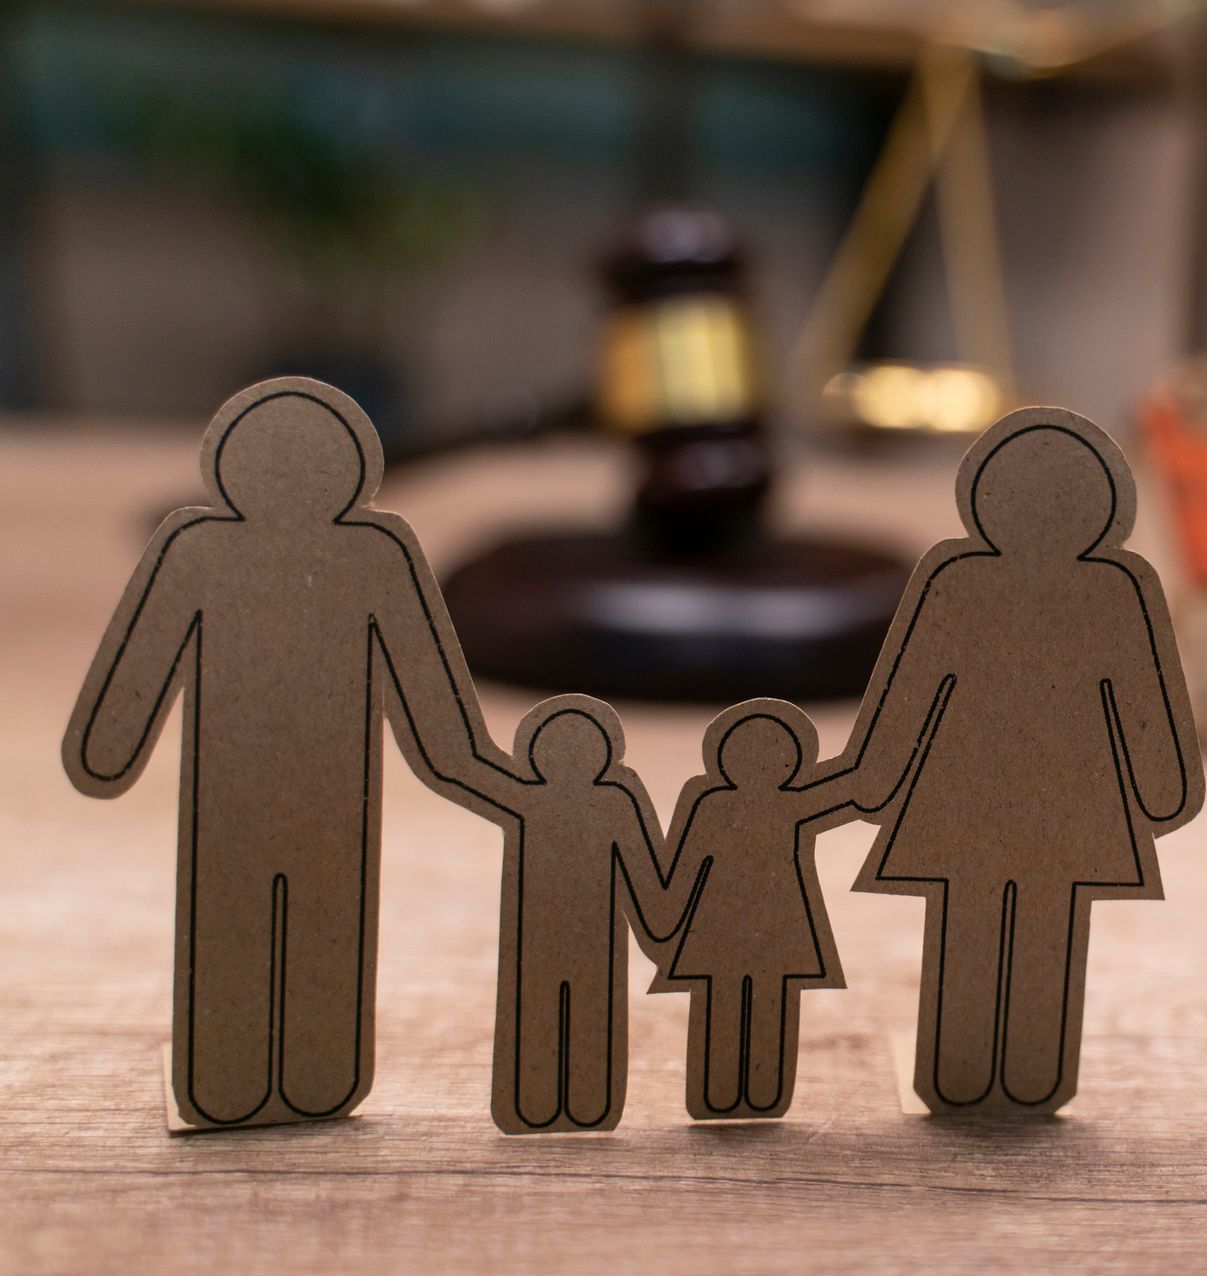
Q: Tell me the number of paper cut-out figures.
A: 4